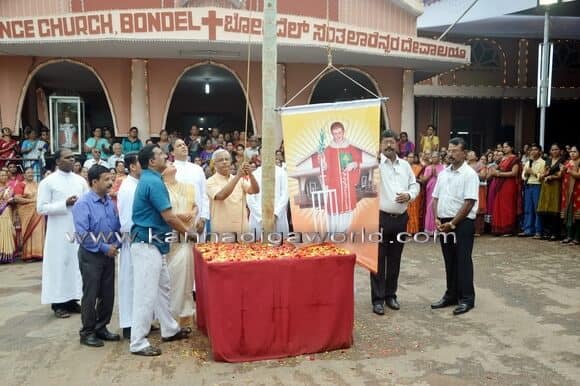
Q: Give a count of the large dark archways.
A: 3